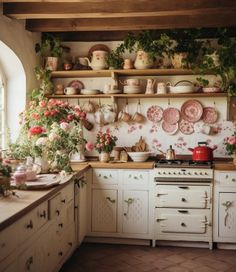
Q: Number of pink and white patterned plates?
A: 6